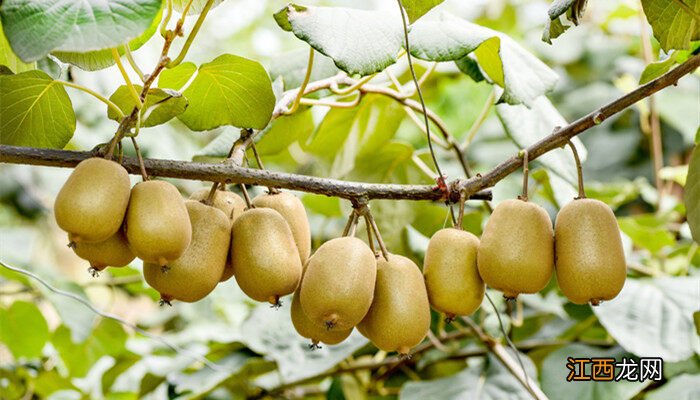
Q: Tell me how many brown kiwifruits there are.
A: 13